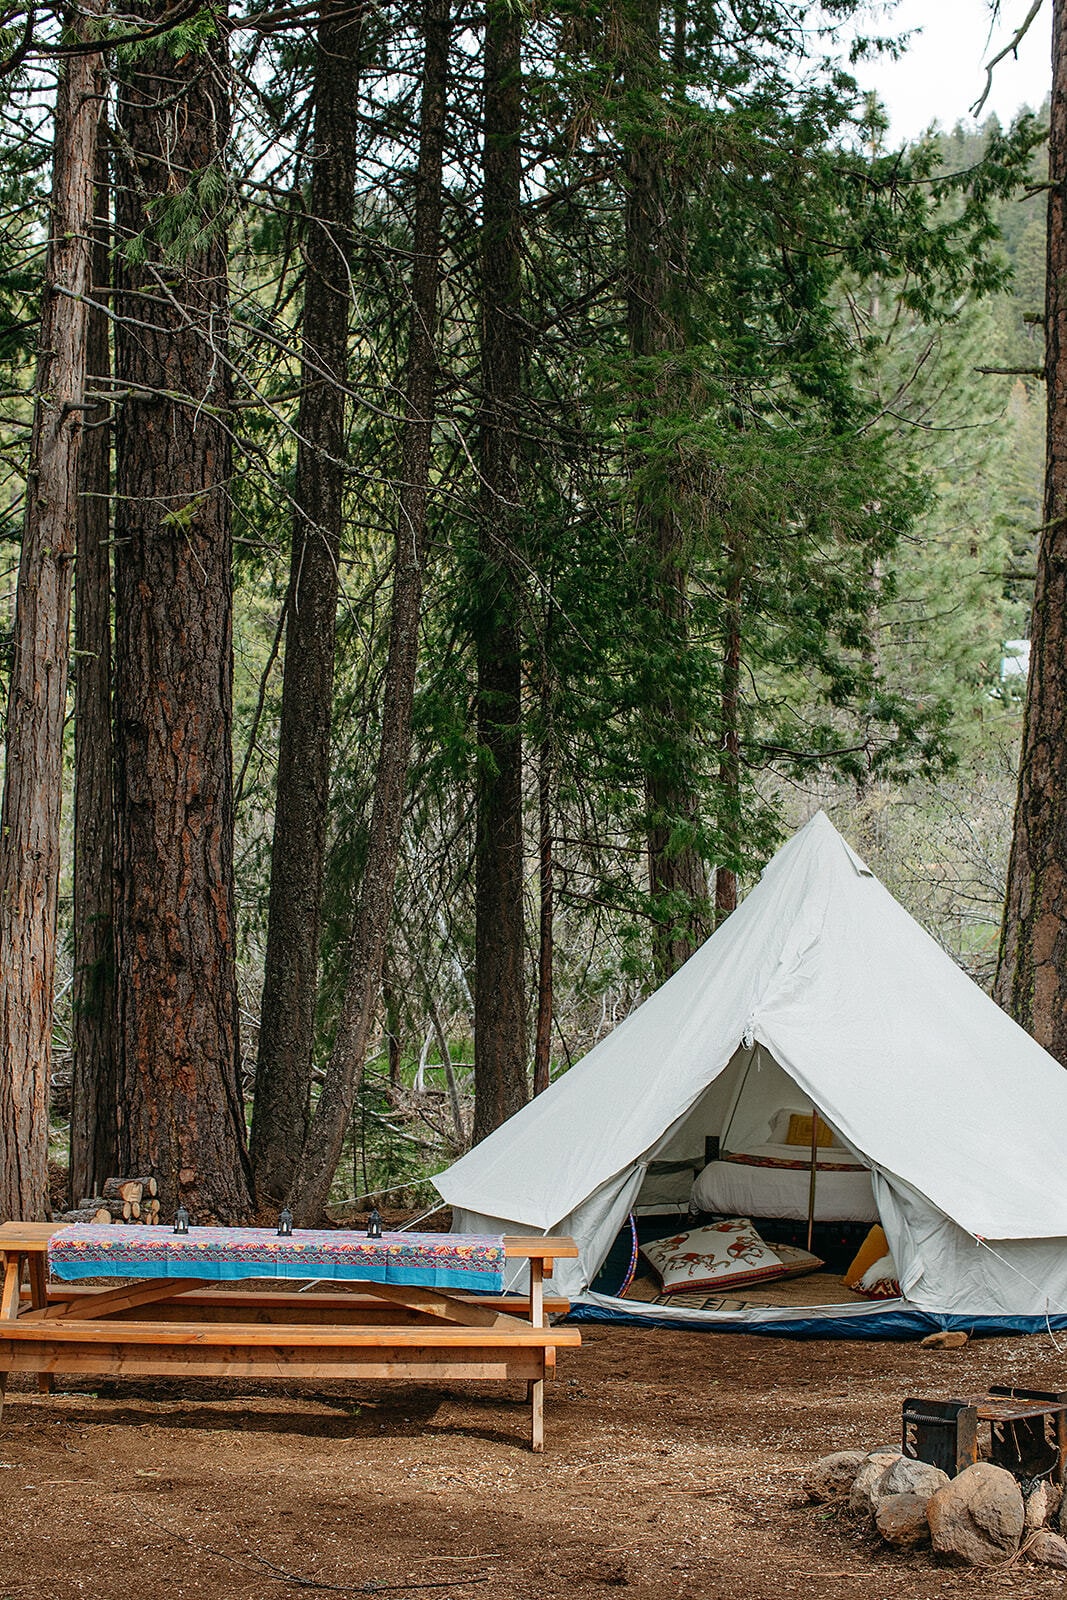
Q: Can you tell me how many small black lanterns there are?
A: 3